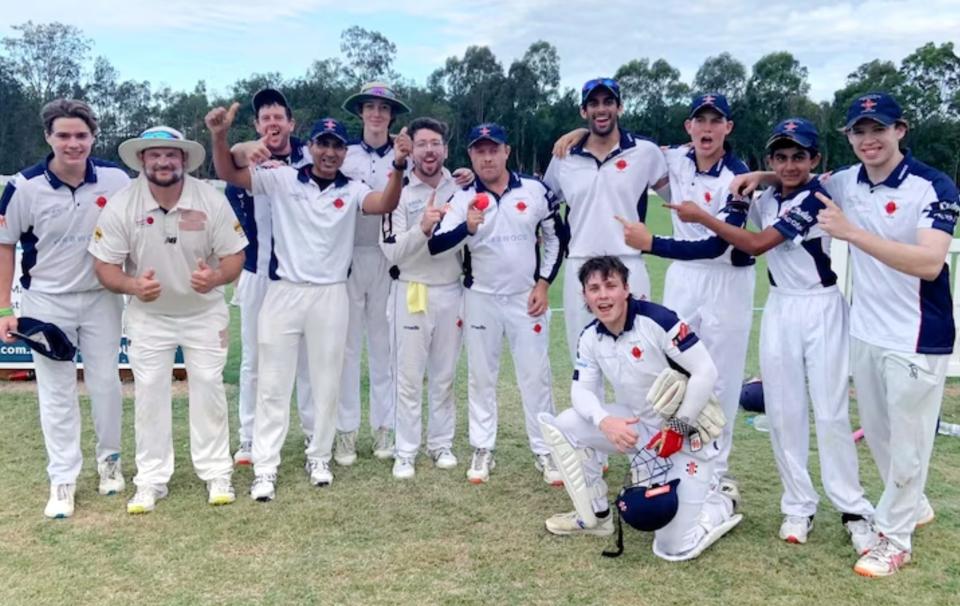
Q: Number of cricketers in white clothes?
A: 12